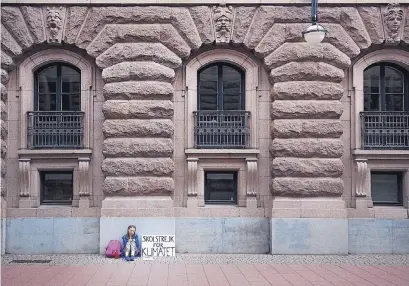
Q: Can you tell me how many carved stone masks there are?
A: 3